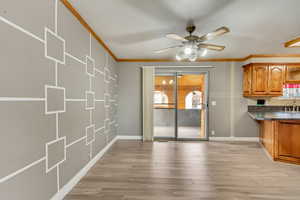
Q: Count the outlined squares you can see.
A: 12